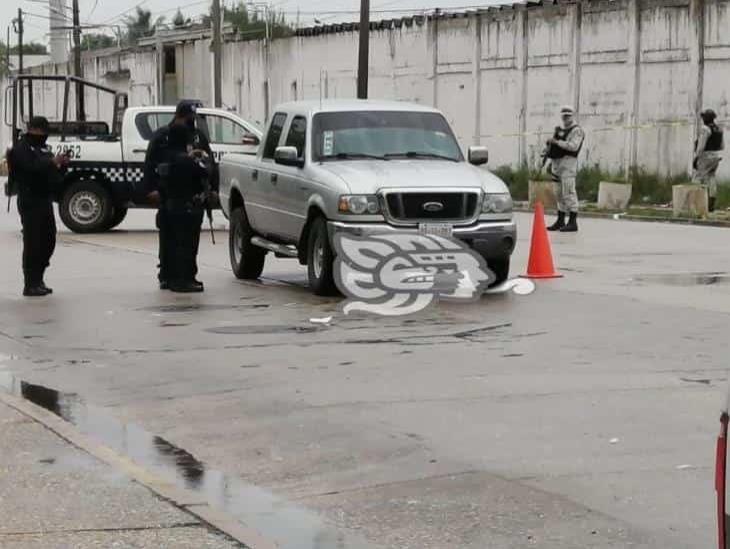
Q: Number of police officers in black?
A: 3